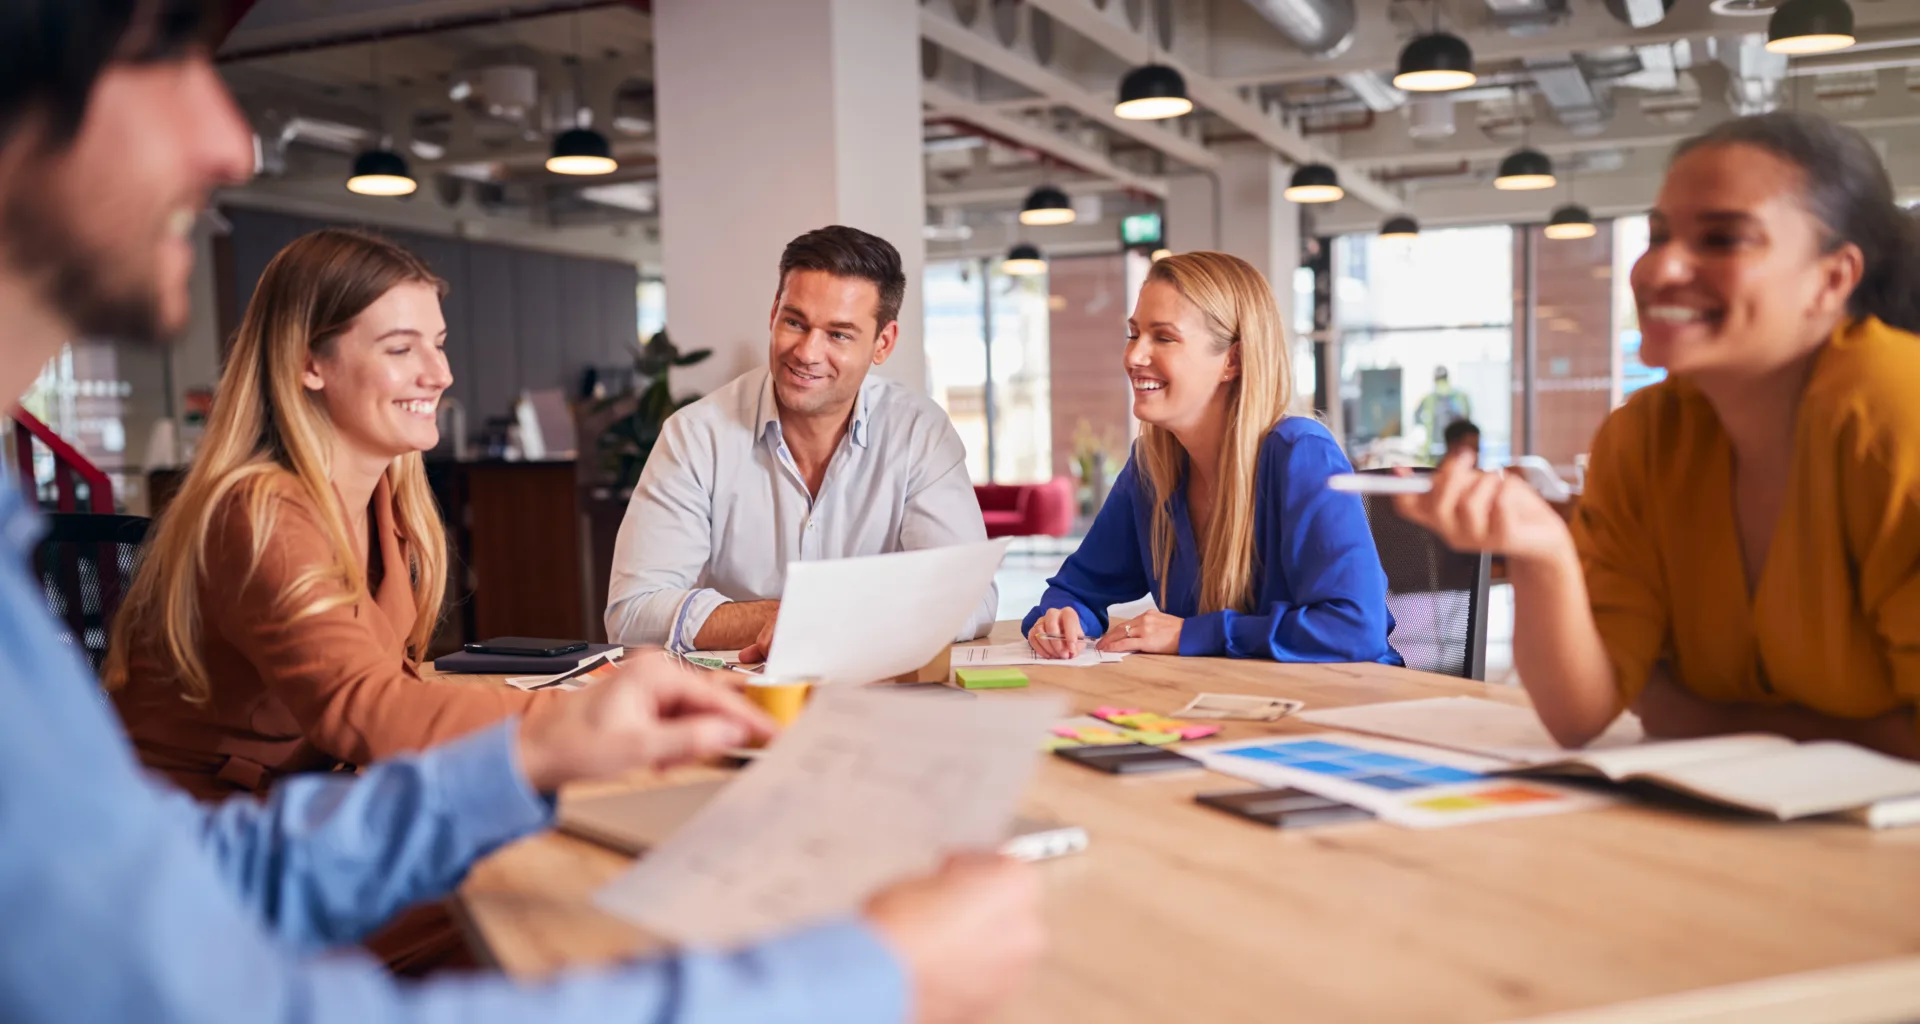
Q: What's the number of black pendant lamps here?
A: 11